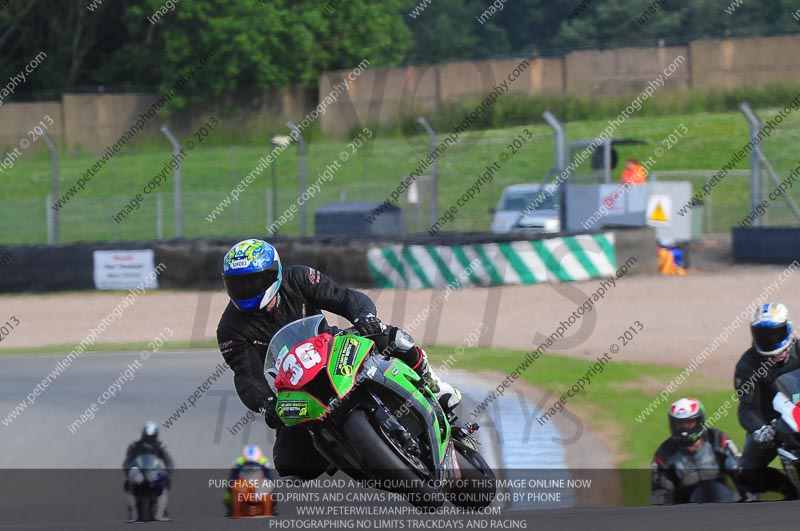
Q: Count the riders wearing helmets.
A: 5